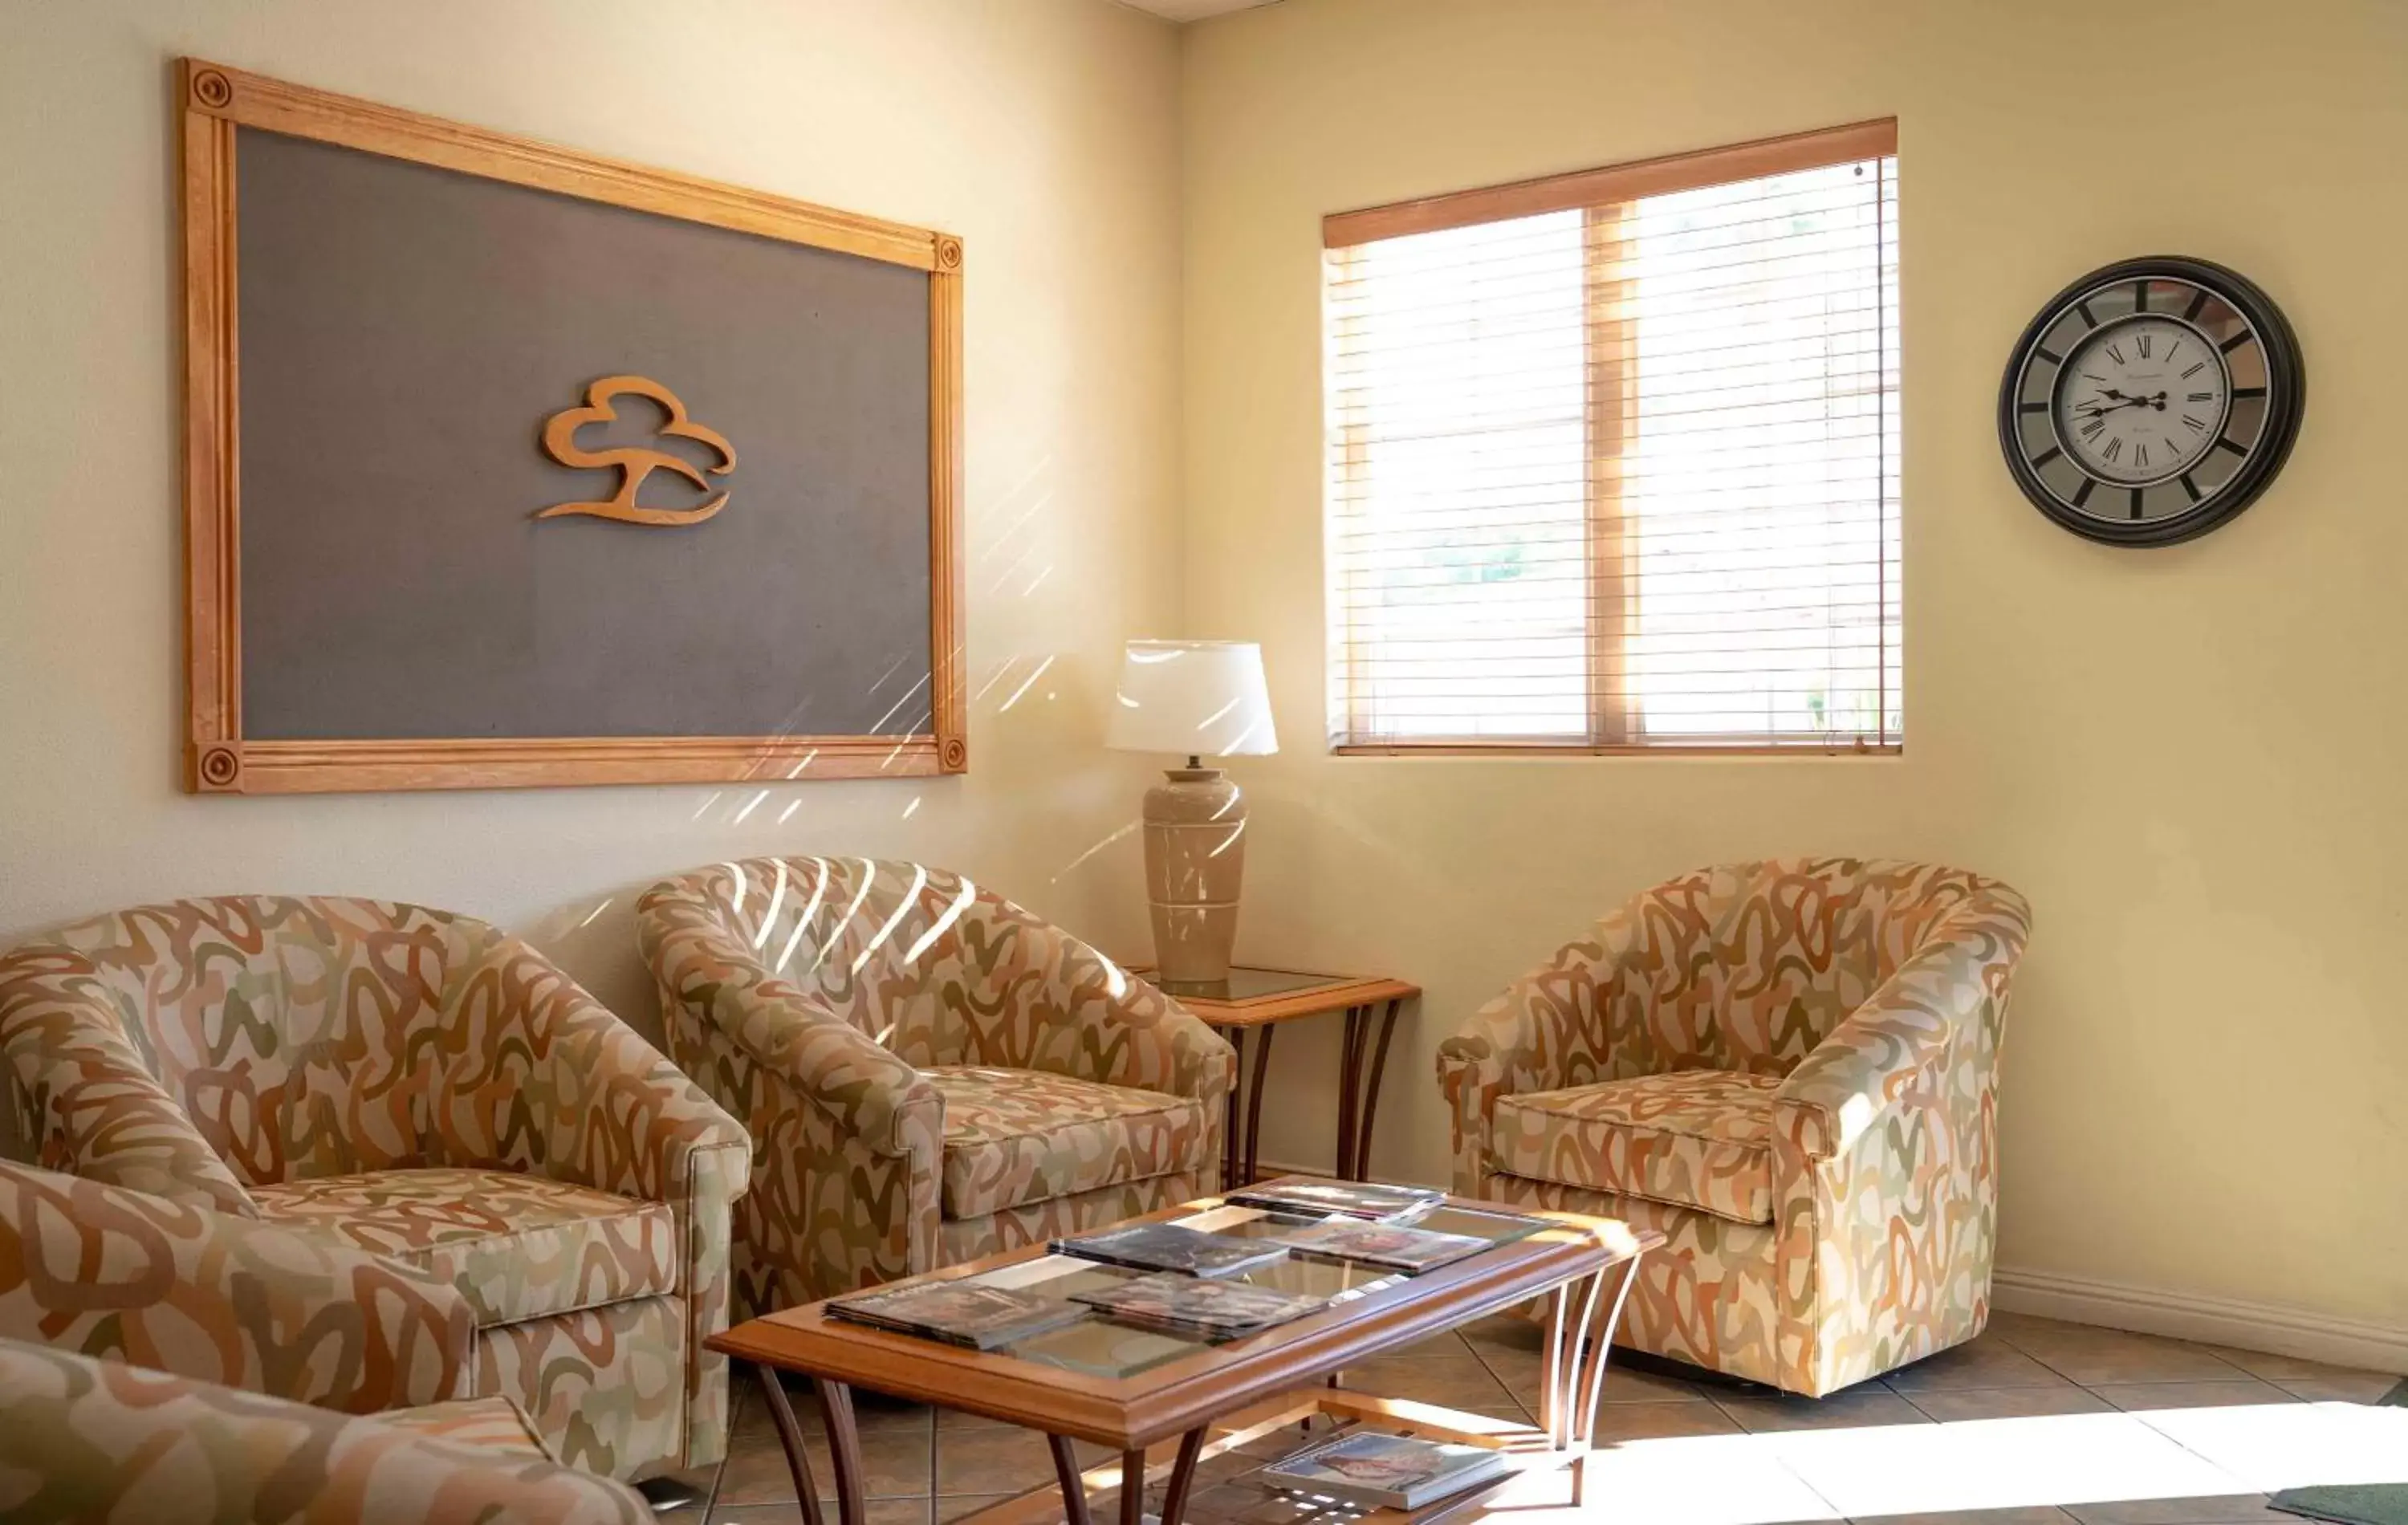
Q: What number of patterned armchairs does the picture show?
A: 4